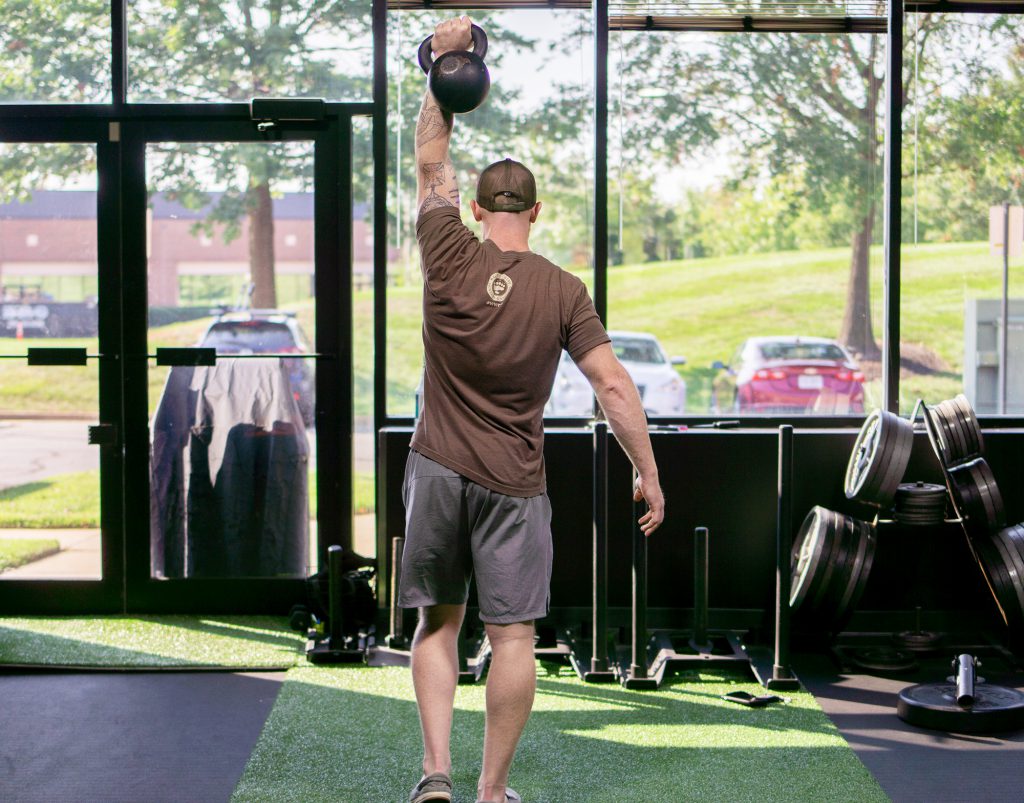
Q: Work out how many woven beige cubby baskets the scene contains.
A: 0